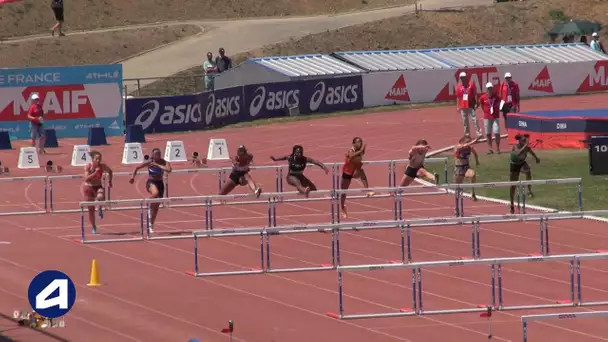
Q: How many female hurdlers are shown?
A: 8